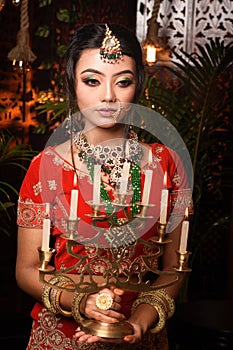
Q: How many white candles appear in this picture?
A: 7